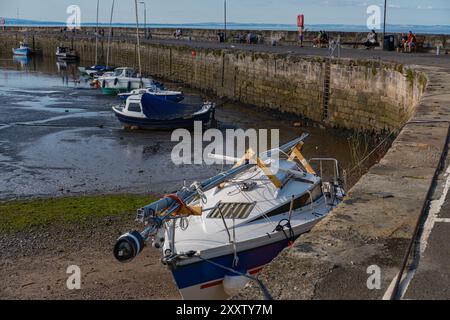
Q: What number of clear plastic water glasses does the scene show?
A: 0